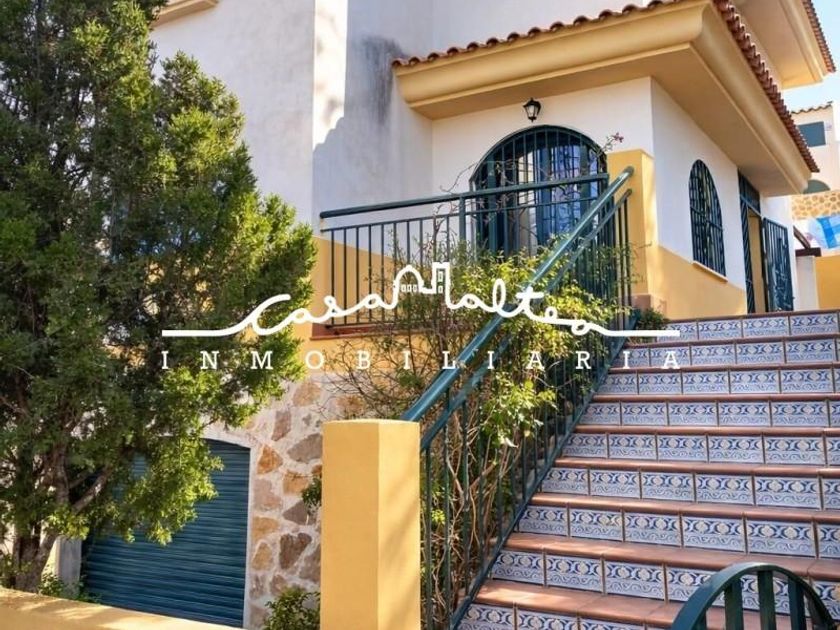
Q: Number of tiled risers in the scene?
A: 9